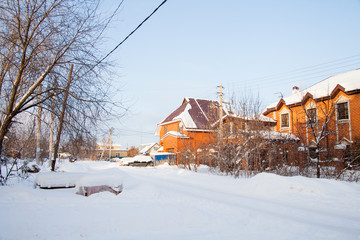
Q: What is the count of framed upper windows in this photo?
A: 3